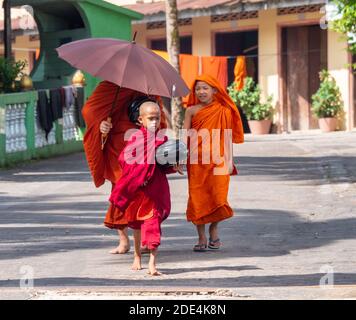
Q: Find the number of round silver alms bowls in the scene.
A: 1